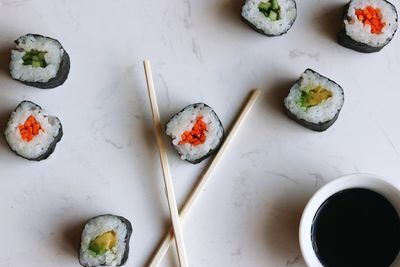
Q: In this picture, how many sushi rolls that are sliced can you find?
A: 7